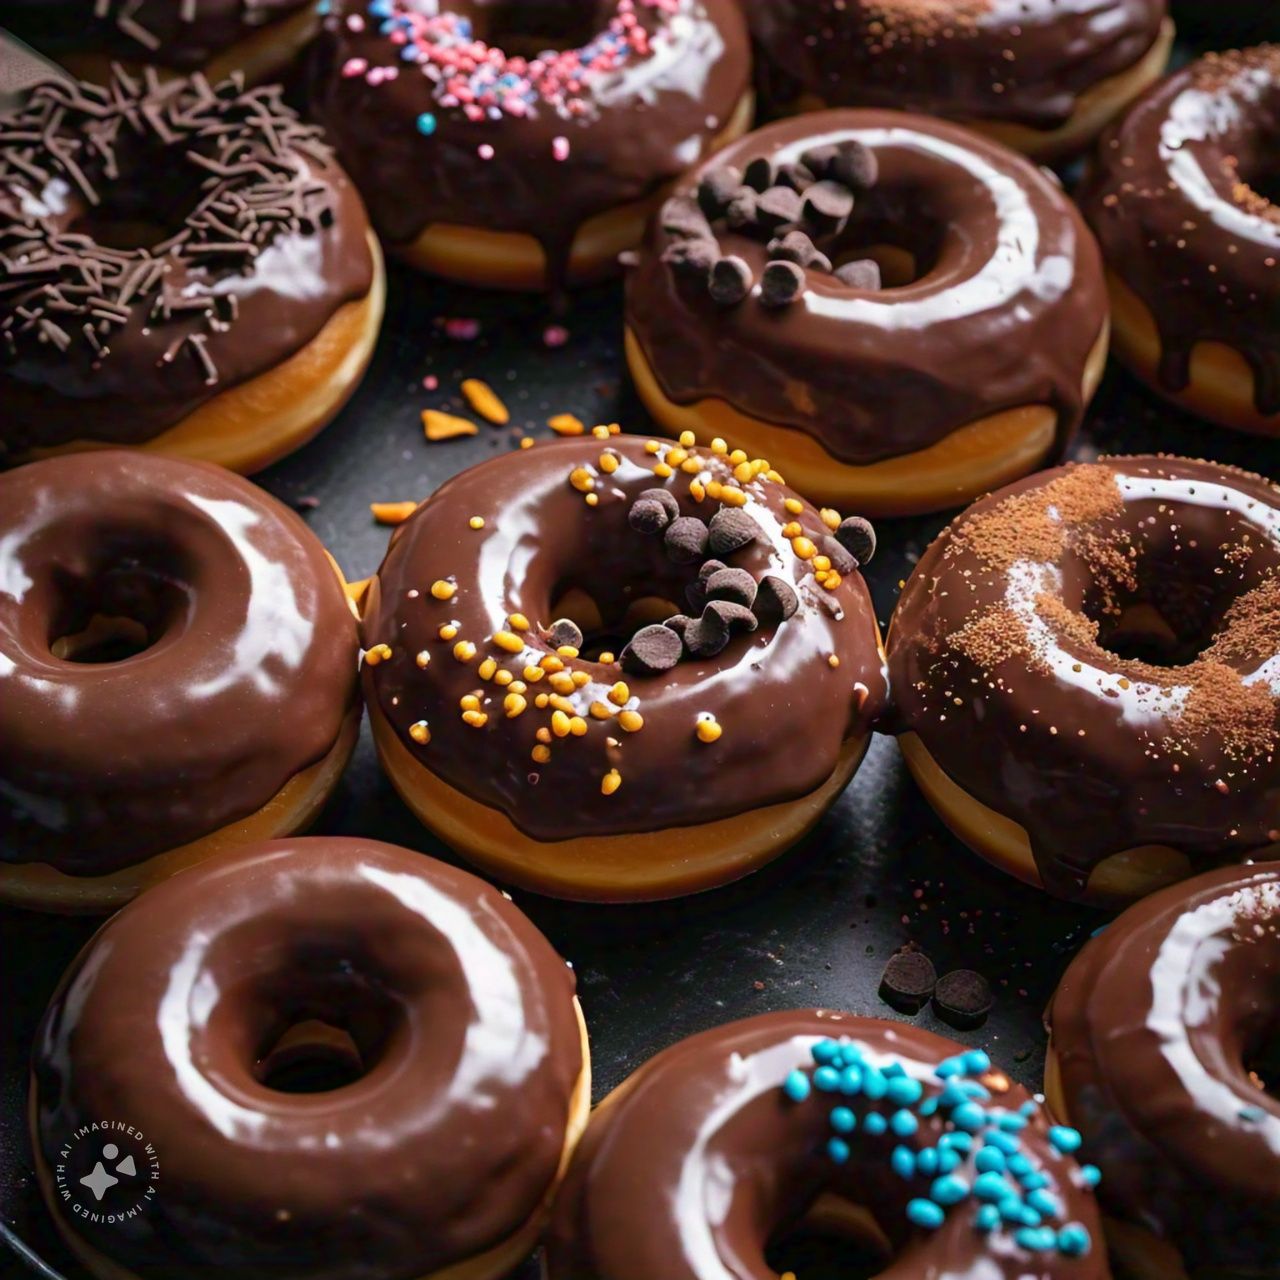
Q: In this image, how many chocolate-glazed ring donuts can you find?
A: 12